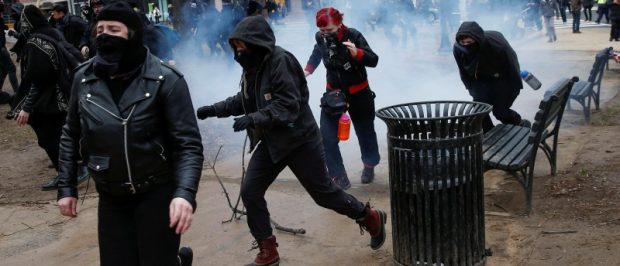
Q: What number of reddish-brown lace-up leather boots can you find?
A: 2